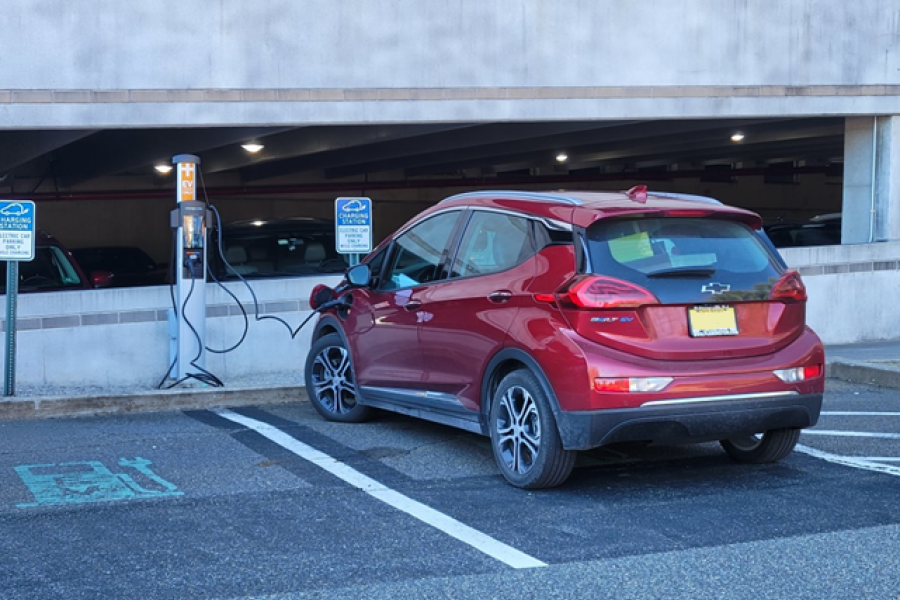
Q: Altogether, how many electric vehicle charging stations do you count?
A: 1